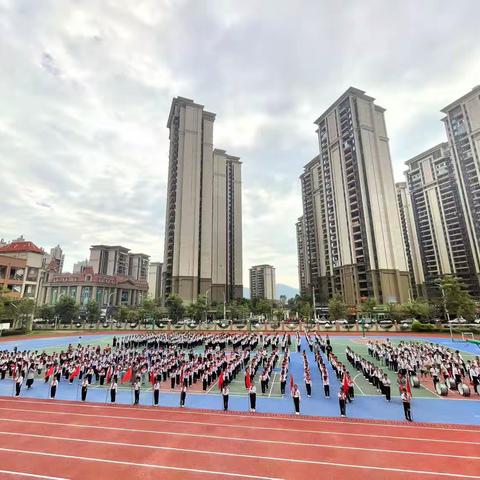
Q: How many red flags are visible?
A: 12